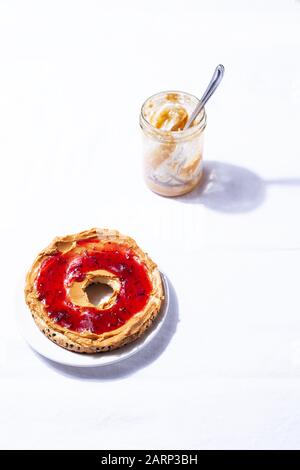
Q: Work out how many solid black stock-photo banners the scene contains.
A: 1